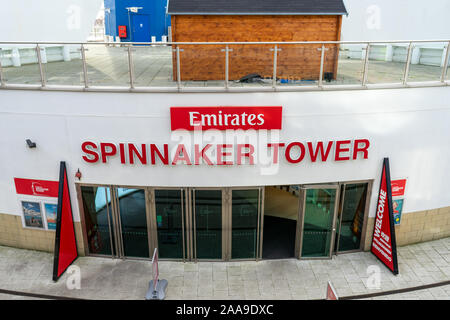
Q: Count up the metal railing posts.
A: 11